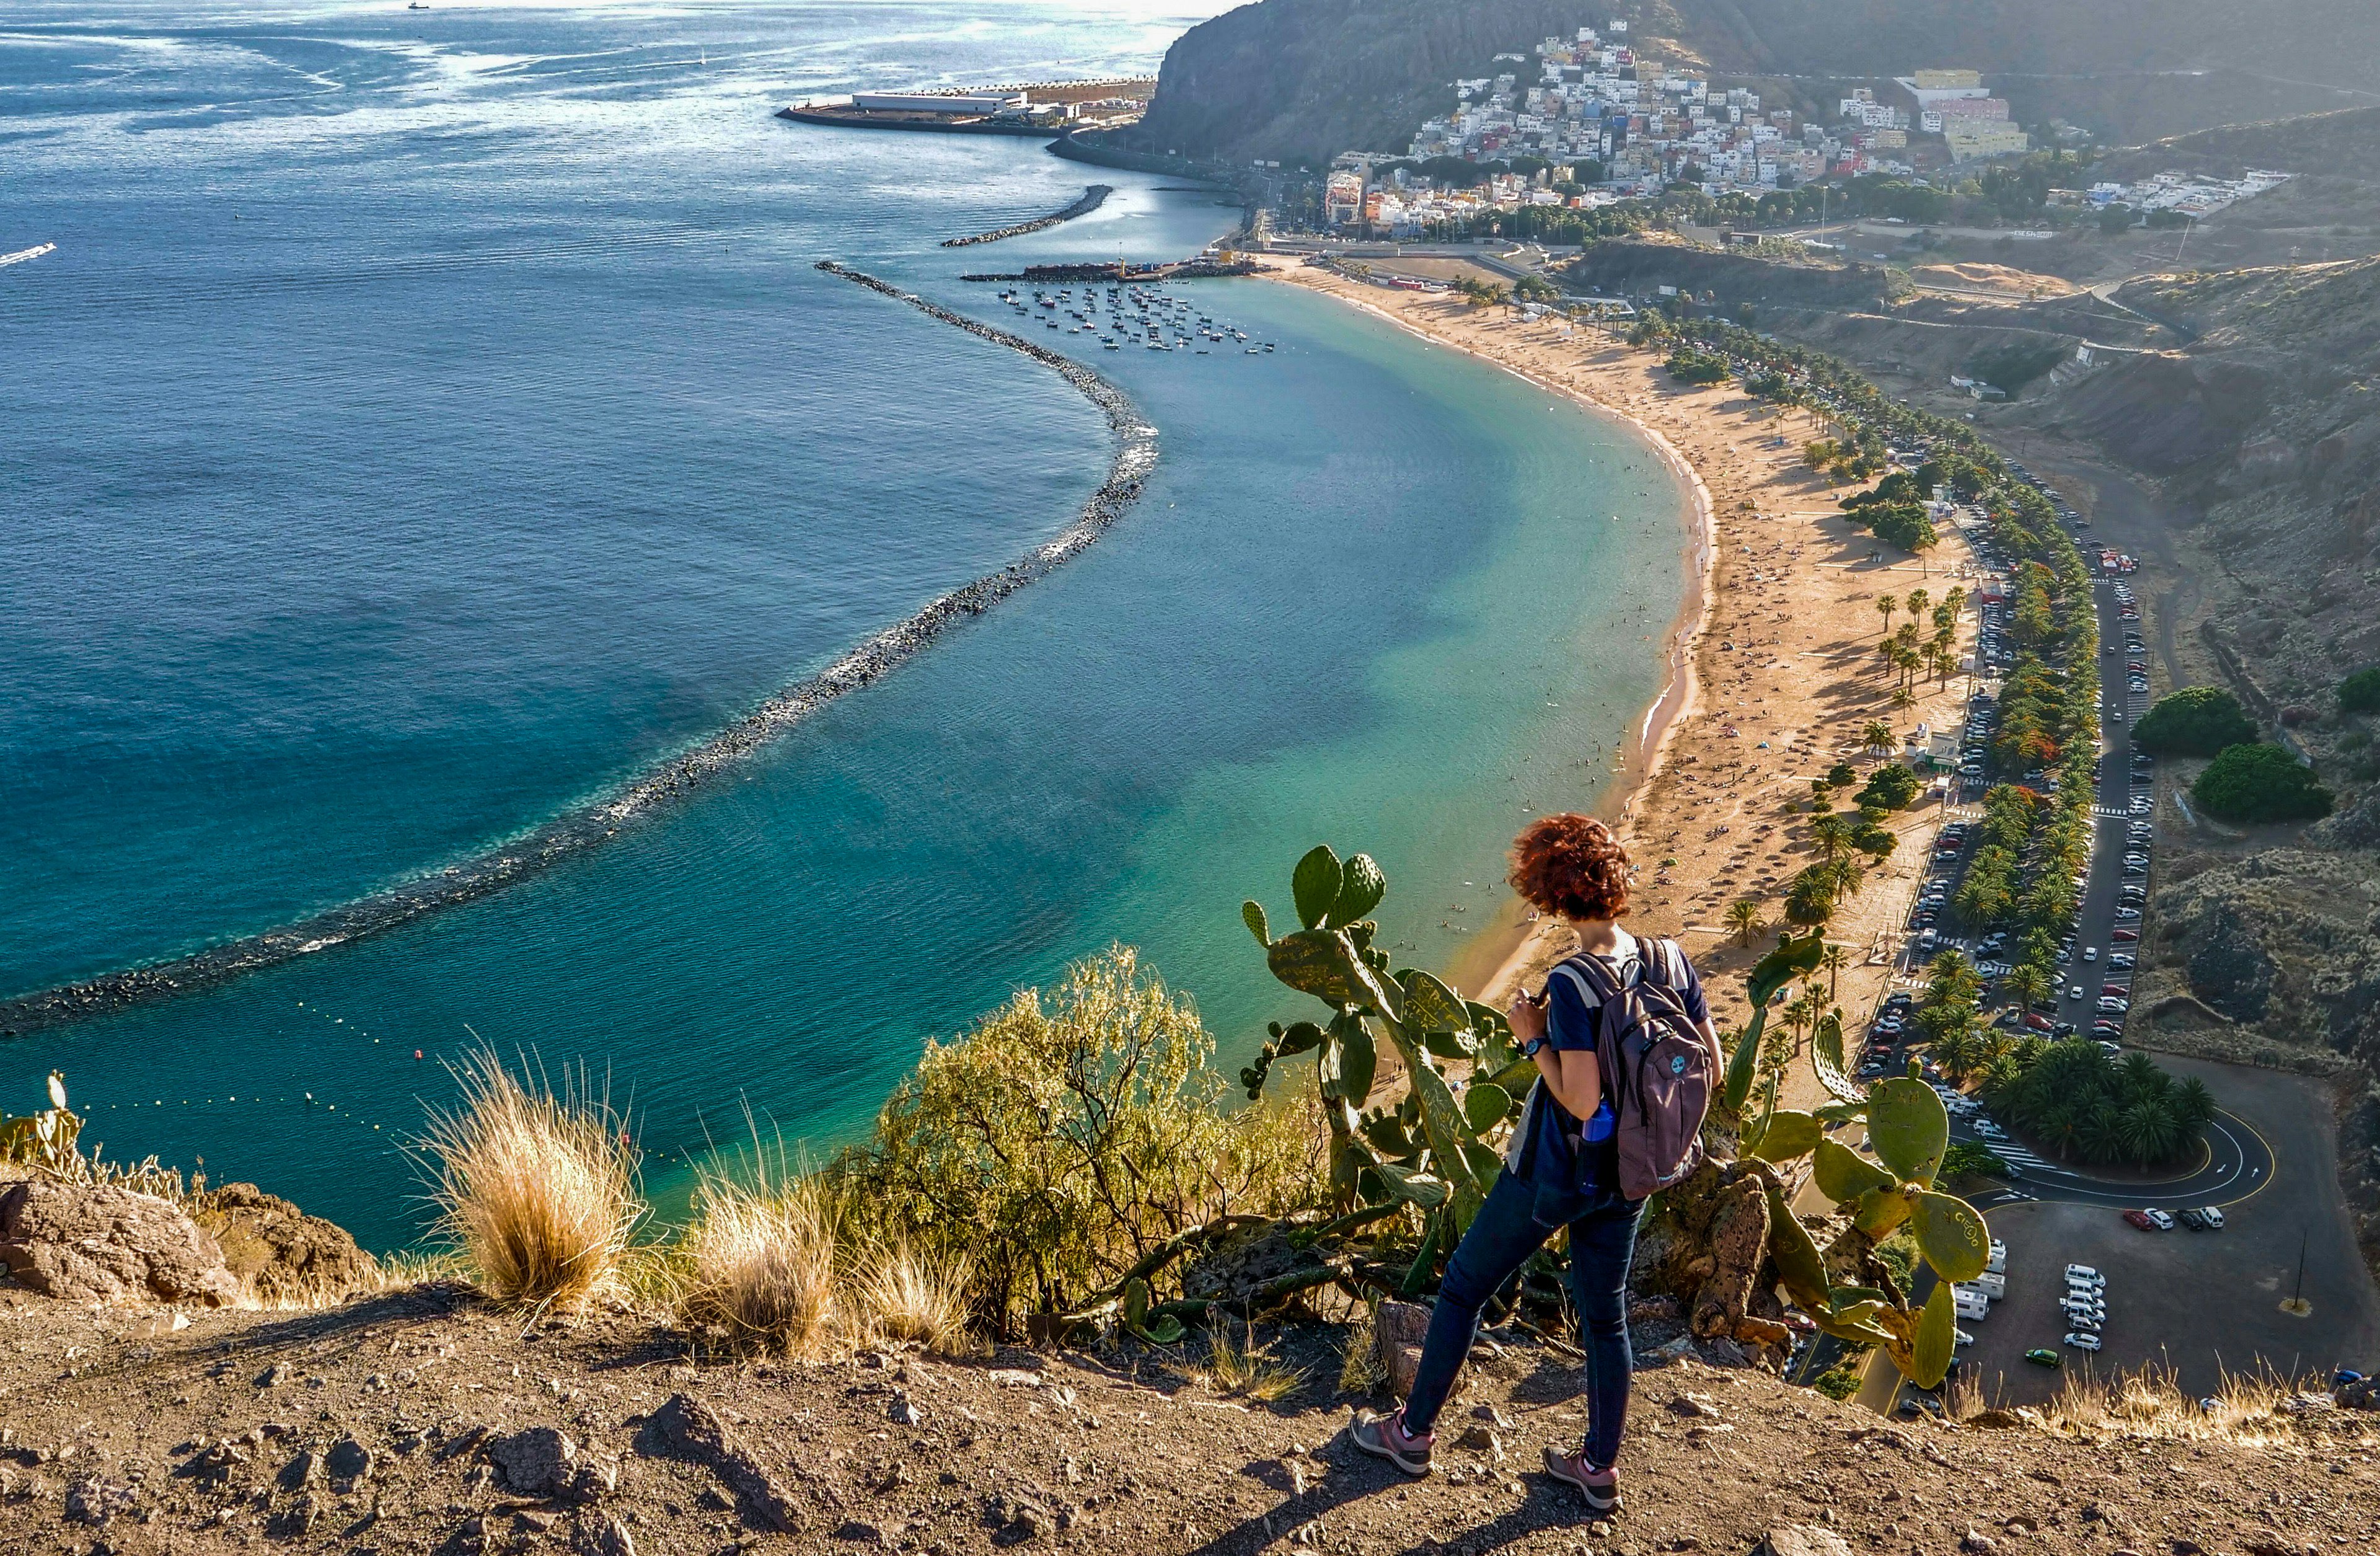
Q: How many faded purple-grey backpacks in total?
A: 1